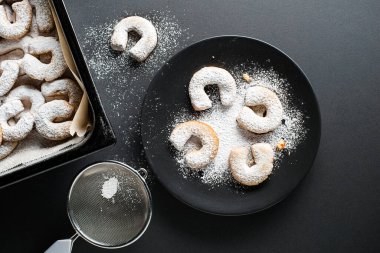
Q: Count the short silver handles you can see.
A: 1